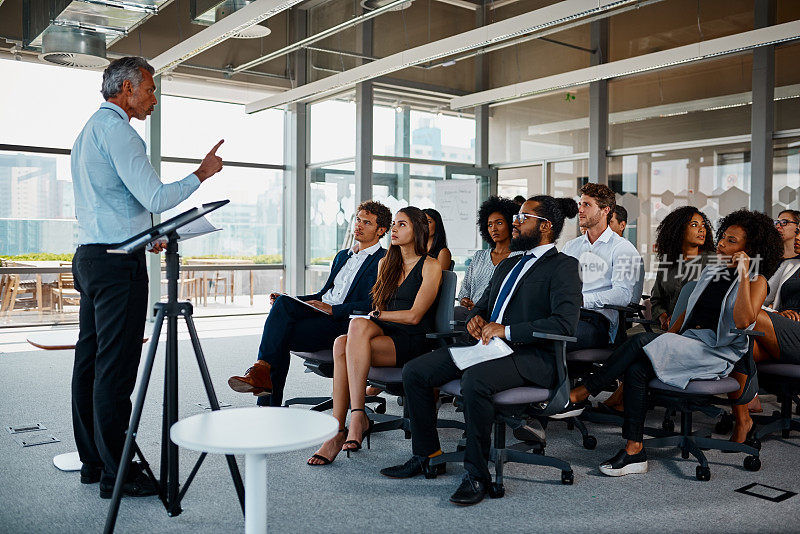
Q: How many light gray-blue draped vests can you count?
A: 1